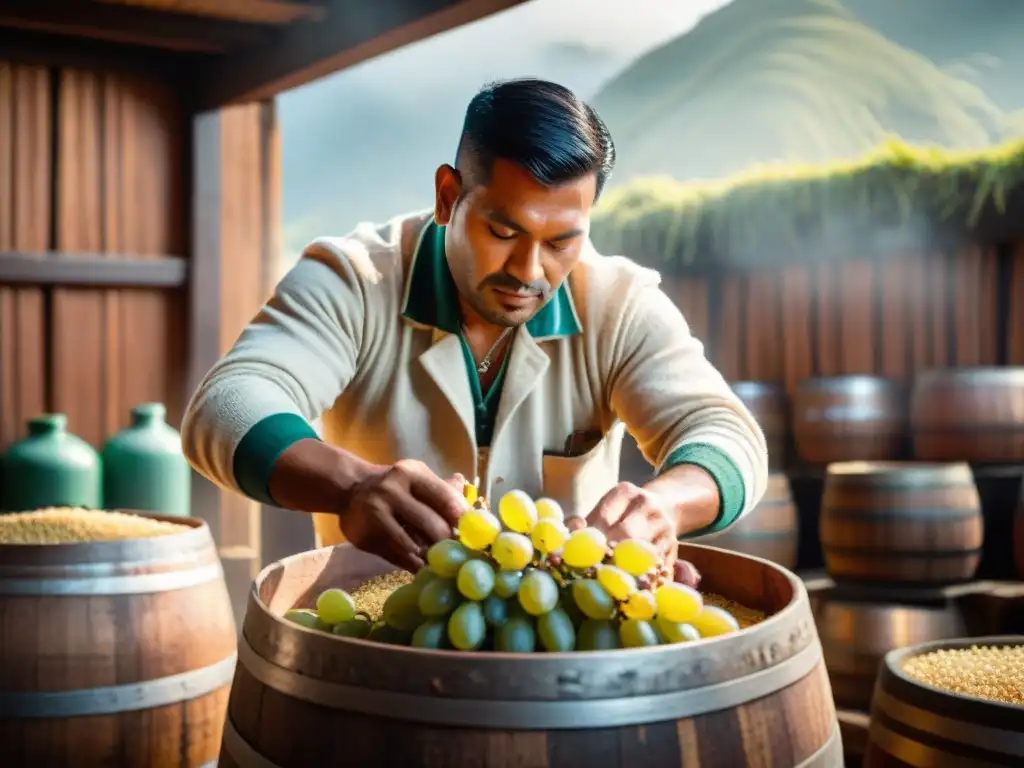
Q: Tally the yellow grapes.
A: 11